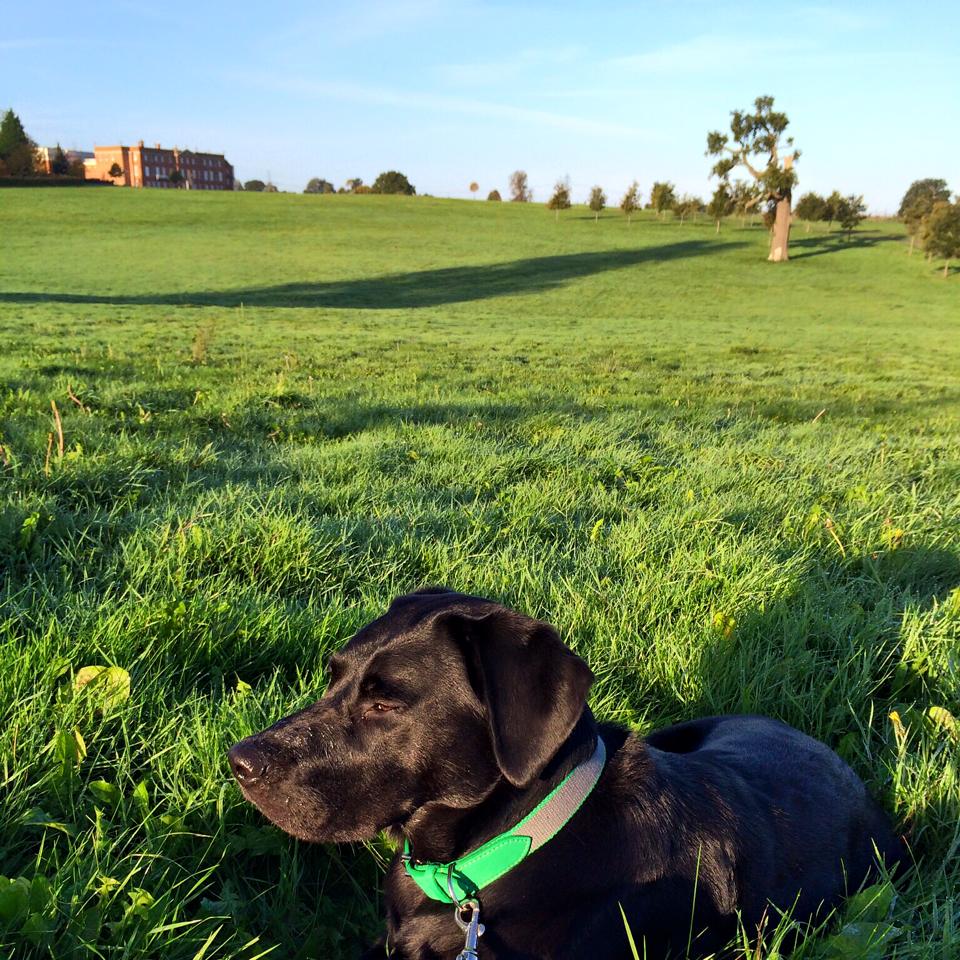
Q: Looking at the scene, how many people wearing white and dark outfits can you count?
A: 0